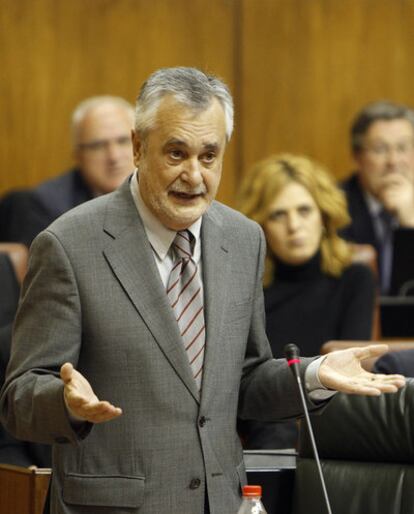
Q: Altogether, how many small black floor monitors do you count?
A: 0